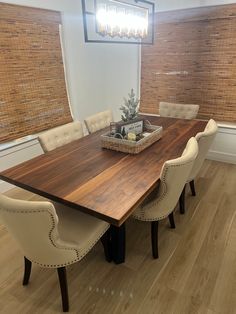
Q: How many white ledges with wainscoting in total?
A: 2